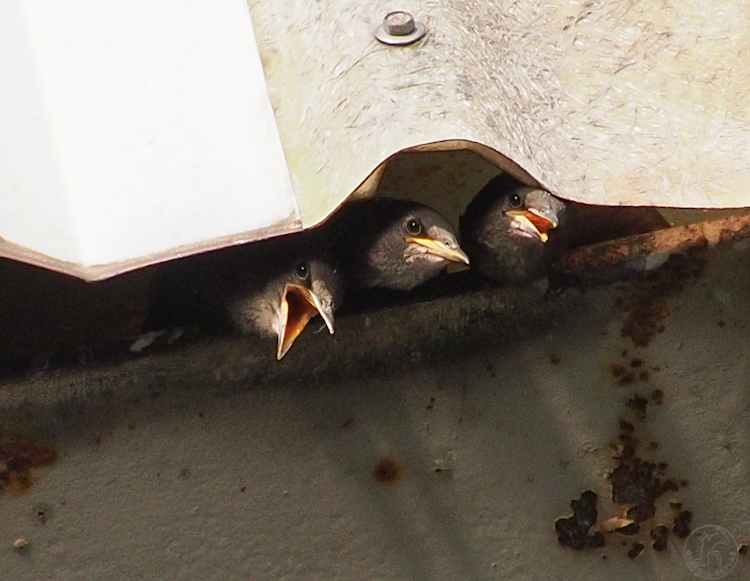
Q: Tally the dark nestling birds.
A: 3